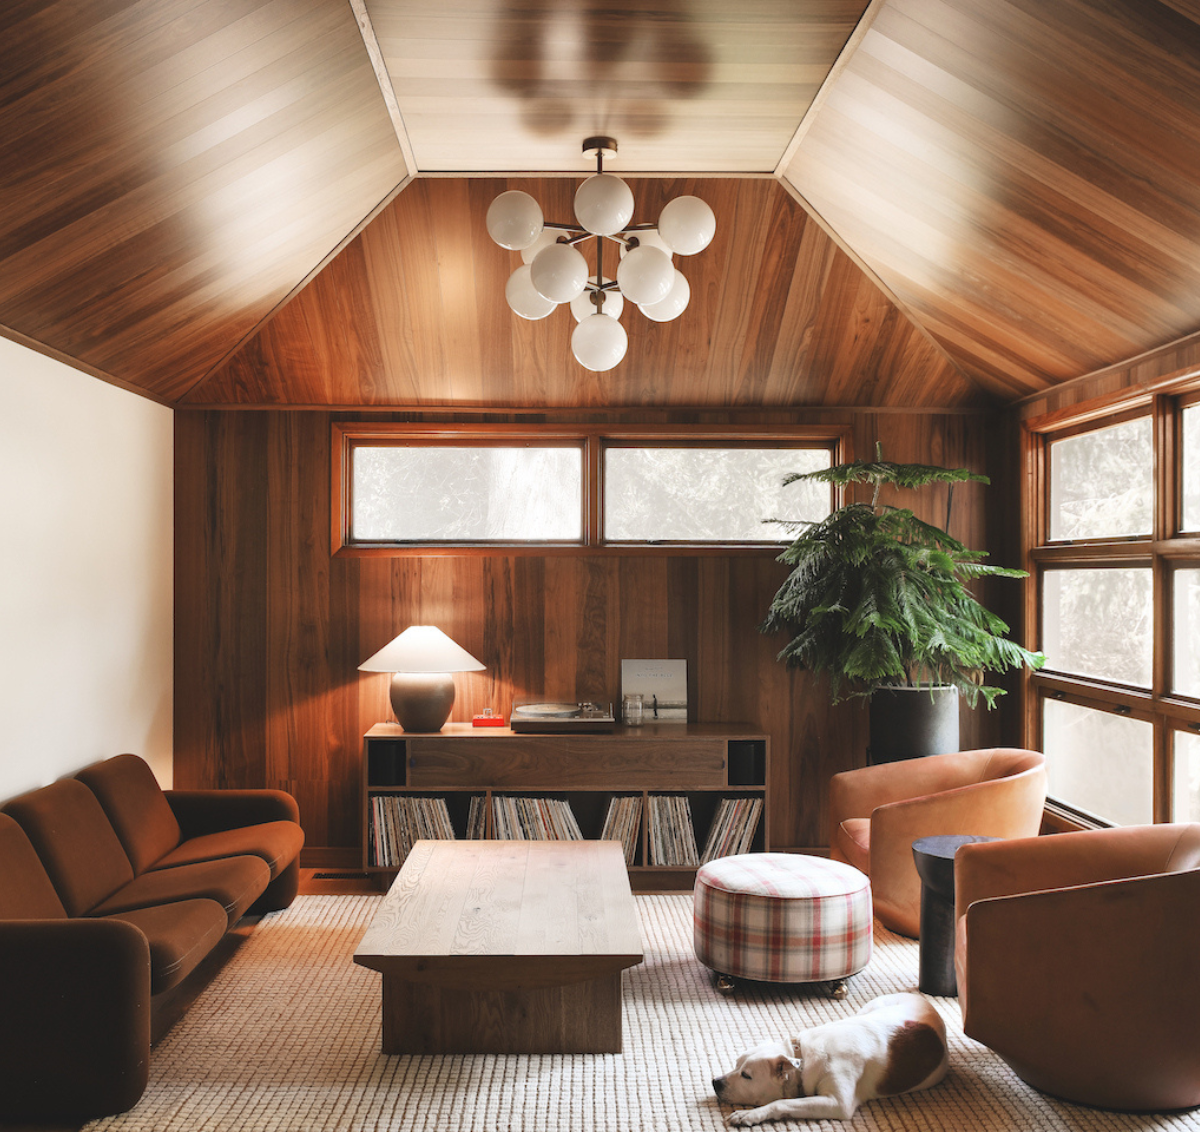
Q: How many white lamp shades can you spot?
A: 12